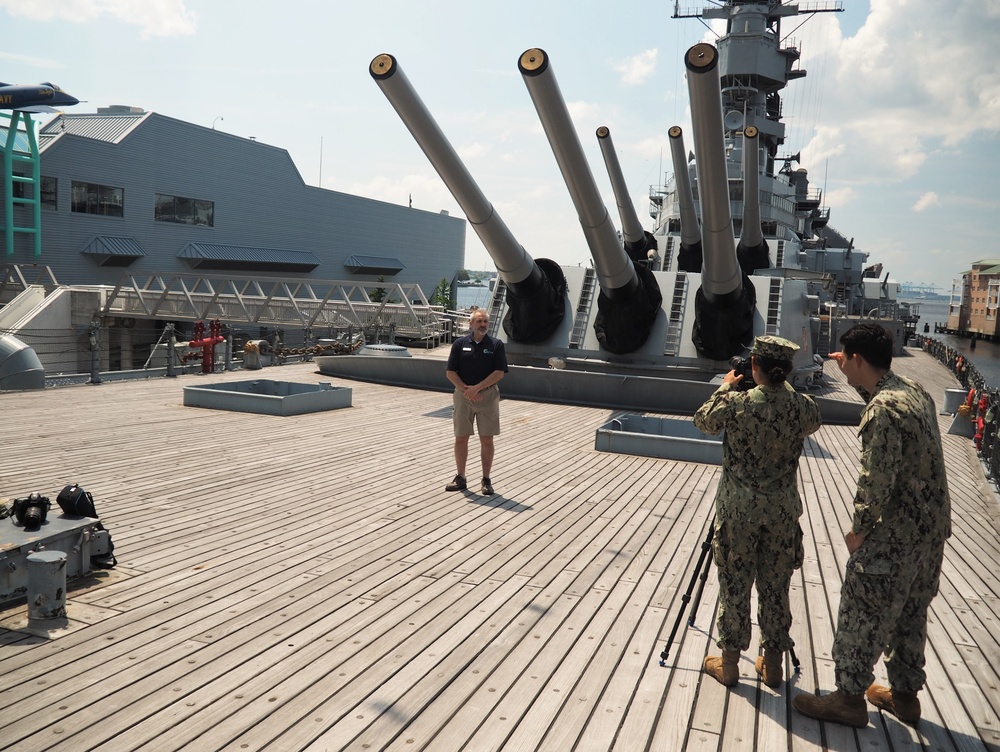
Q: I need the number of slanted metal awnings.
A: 3